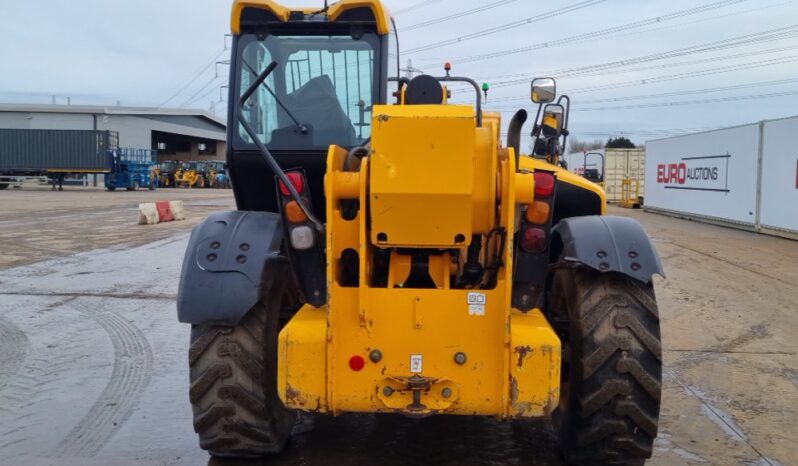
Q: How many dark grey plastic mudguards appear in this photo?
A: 2